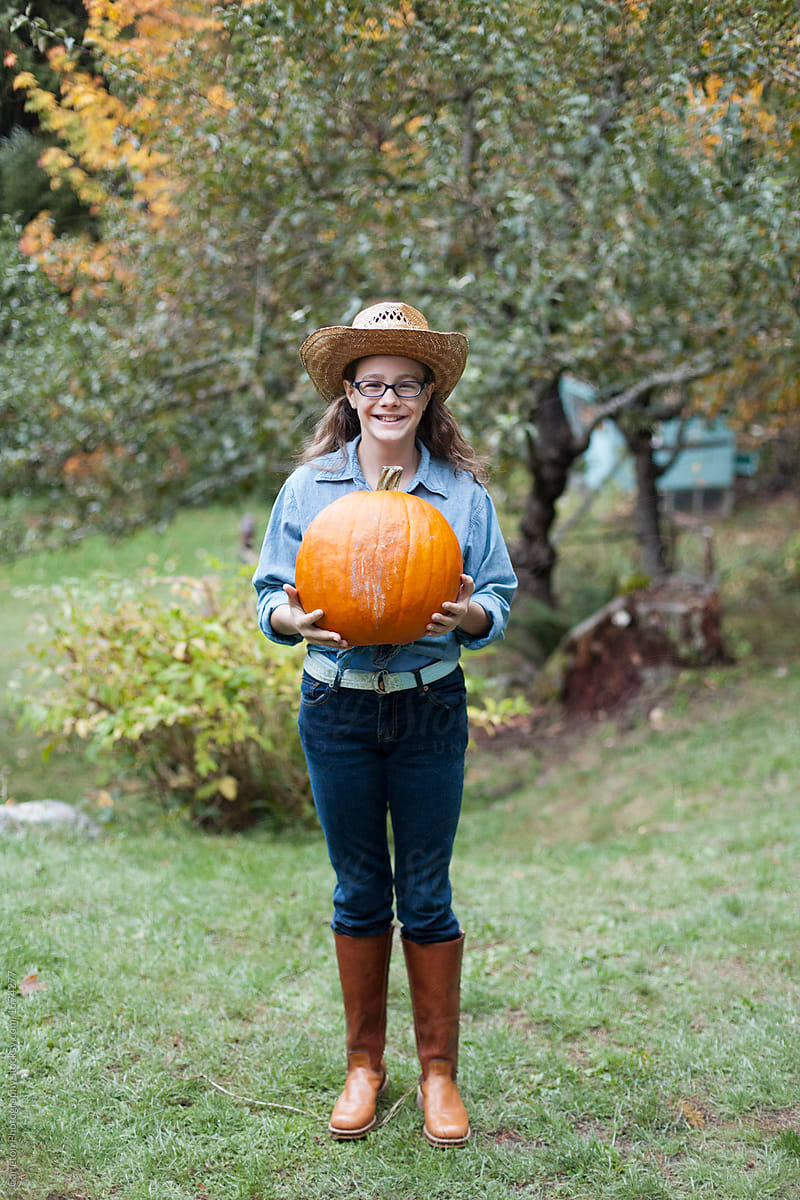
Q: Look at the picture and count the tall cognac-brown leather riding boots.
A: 2